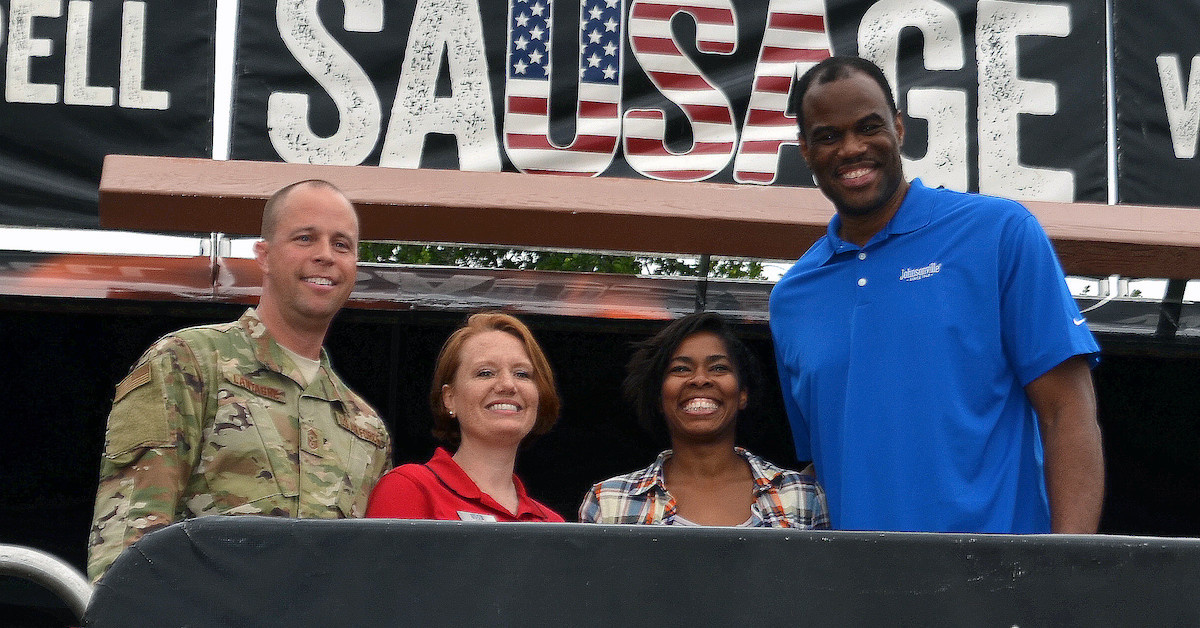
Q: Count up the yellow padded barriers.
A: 0